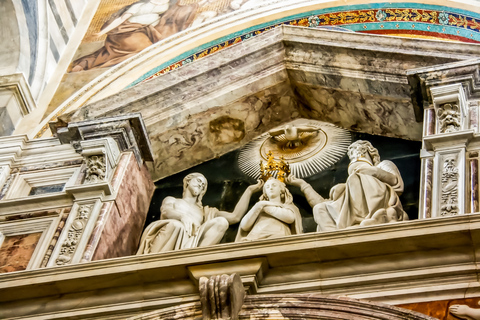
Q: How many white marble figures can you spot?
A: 3